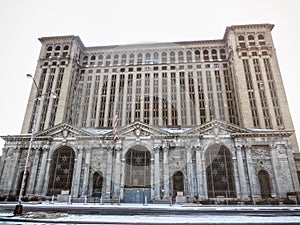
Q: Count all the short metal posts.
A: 7